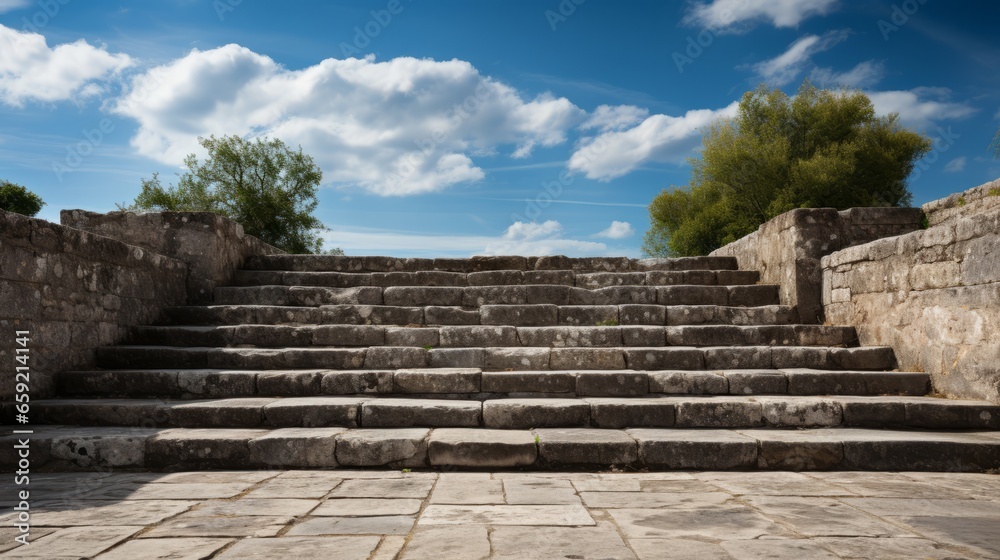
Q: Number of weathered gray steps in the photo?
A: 9